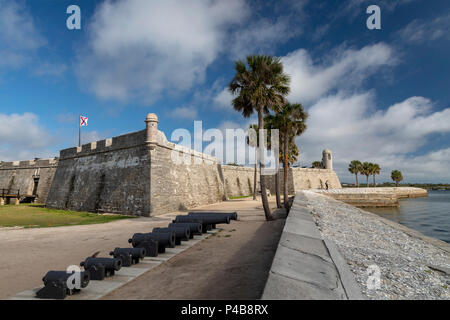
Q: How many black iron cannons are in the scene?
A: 8